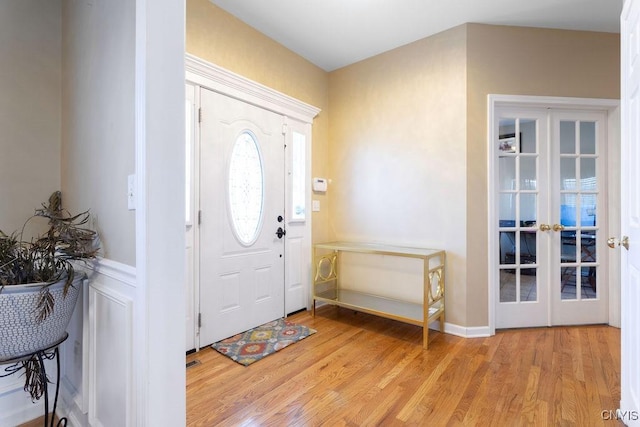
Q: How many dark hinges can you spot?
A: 3